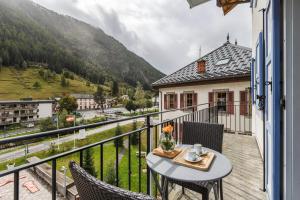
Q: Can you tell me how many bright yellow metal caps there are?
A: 0